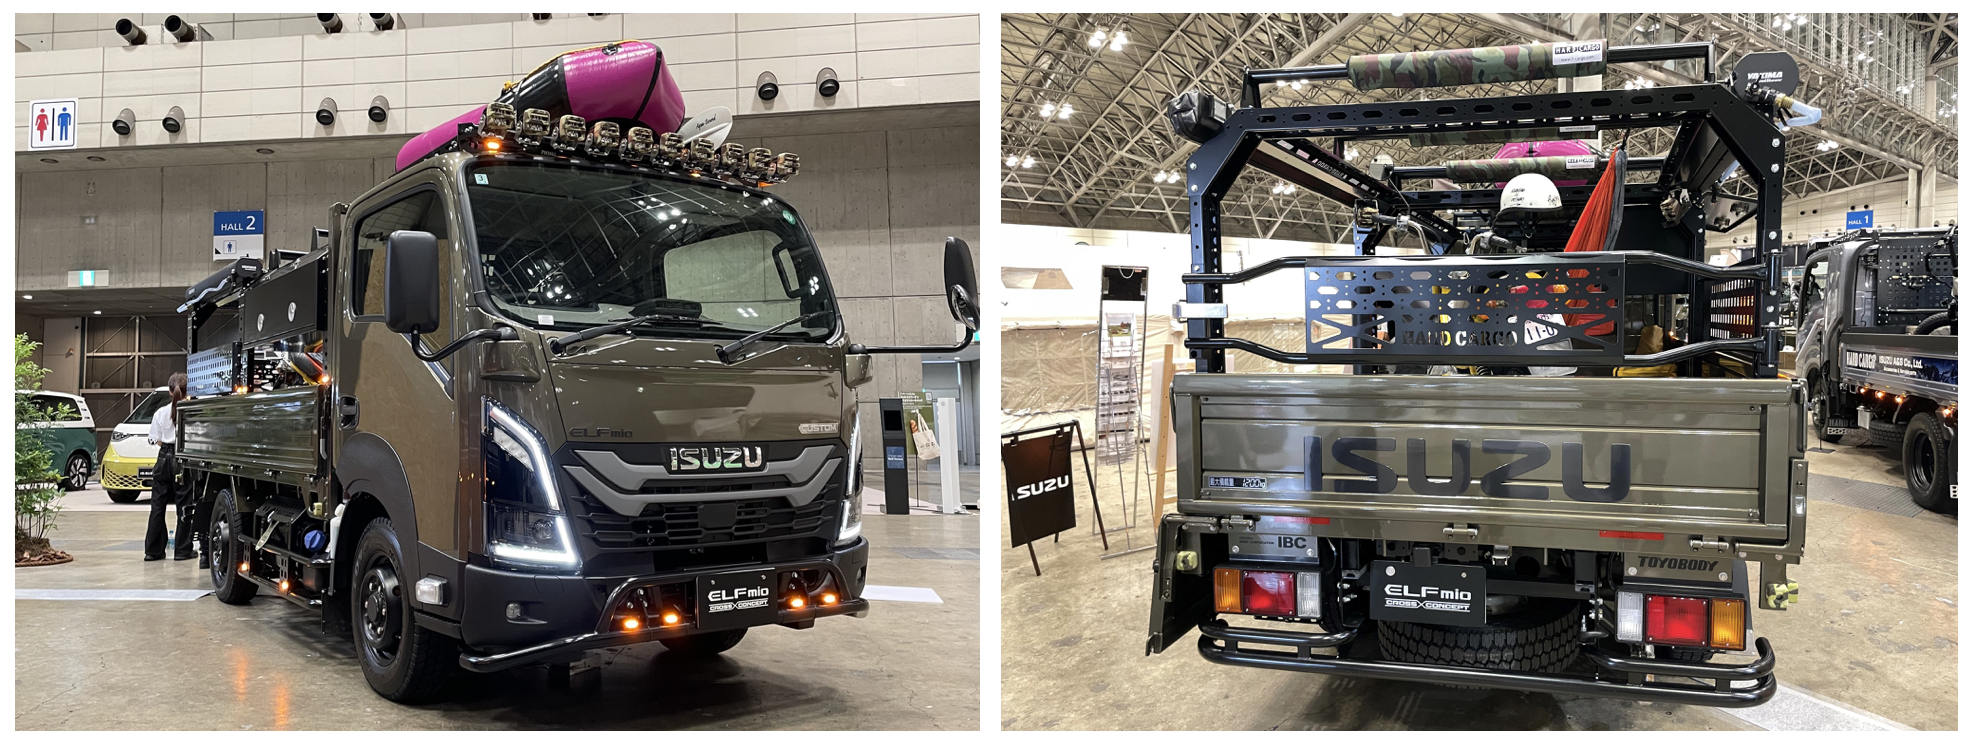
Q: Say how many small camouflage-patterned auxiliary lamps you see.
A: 10